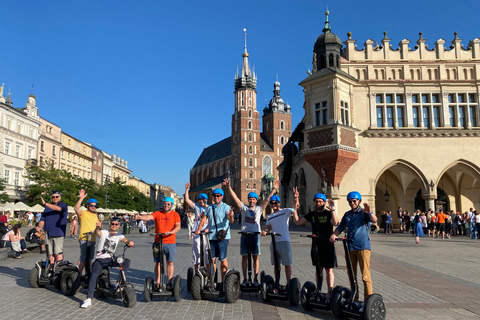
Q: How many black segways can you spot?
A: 9